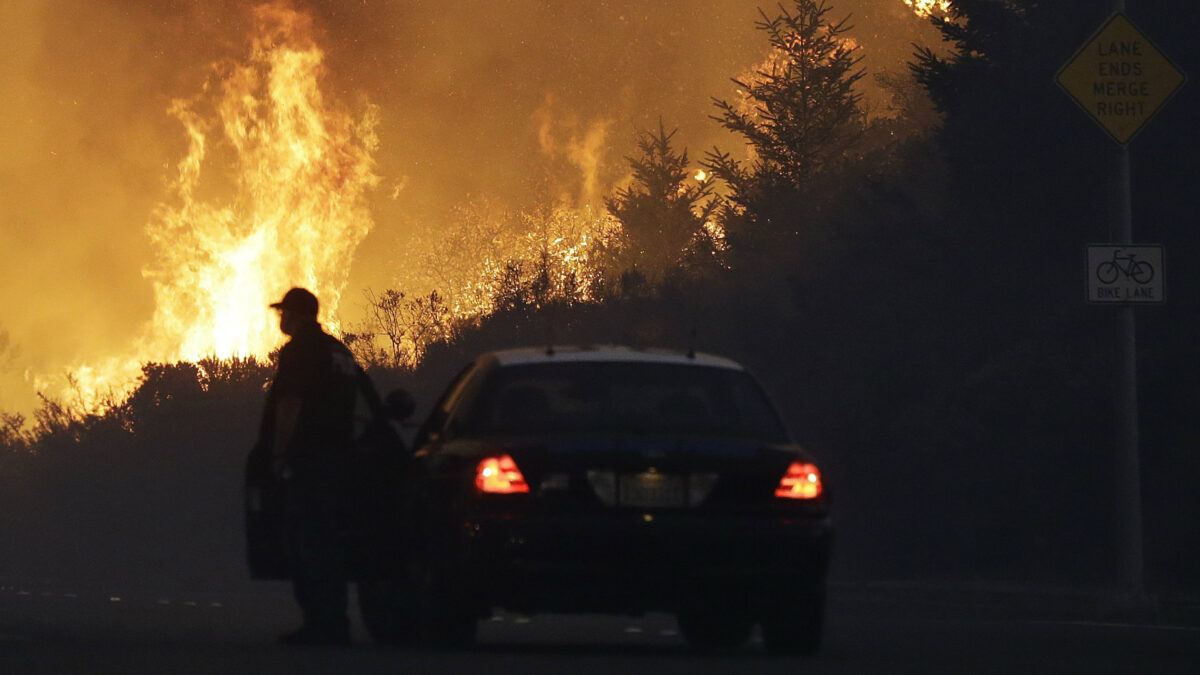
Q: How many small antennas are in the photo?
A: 2